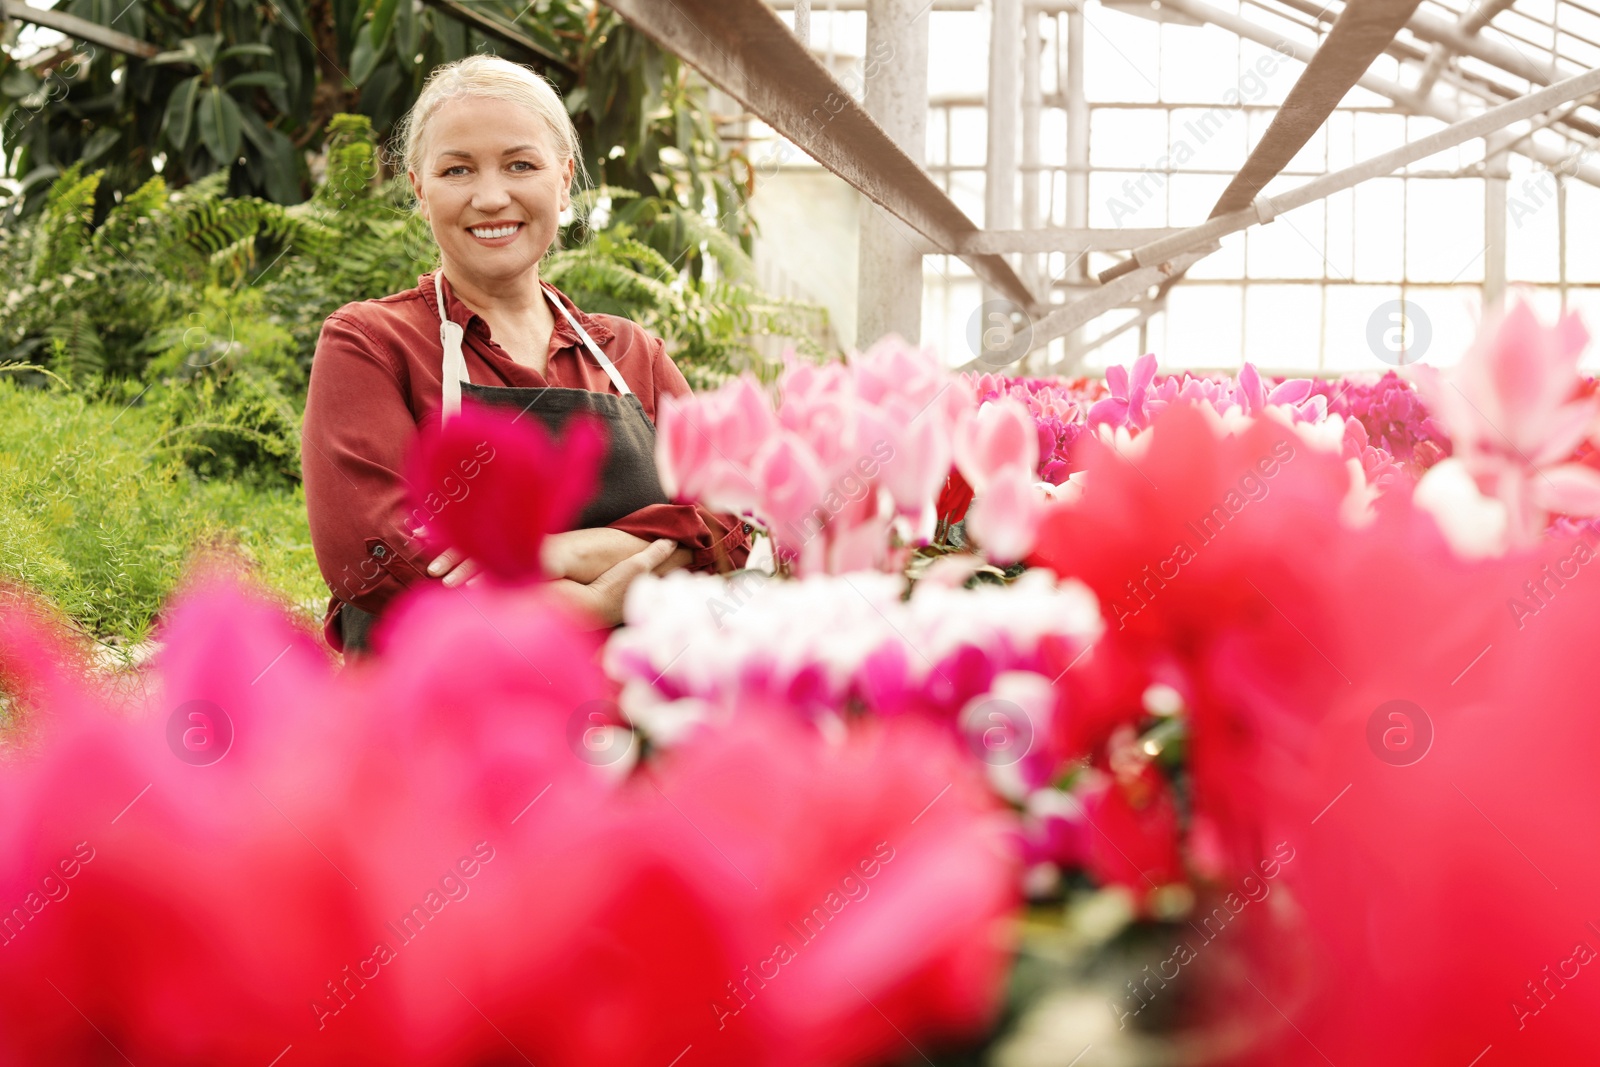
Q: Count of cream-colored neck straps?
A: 2